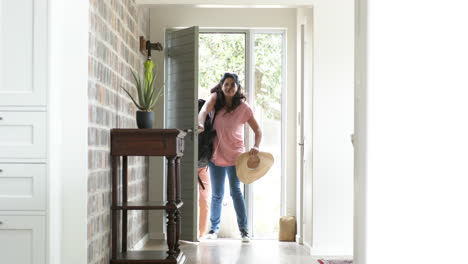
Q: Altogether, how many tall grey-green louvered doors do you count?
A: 1